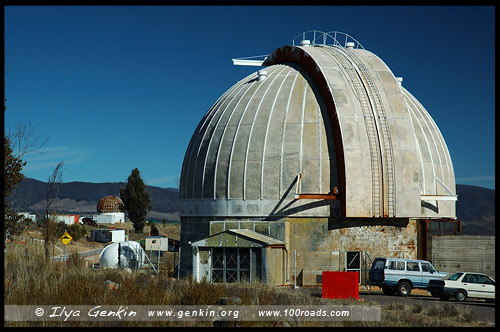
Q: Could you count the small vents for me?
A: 4